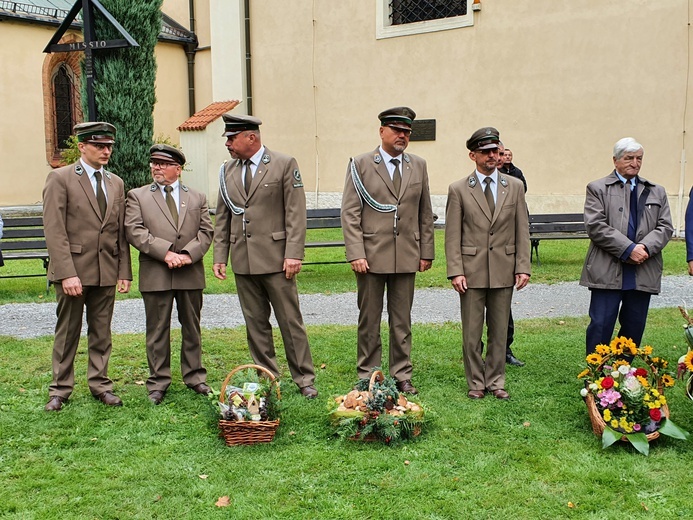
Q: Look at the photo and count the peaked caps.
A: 5